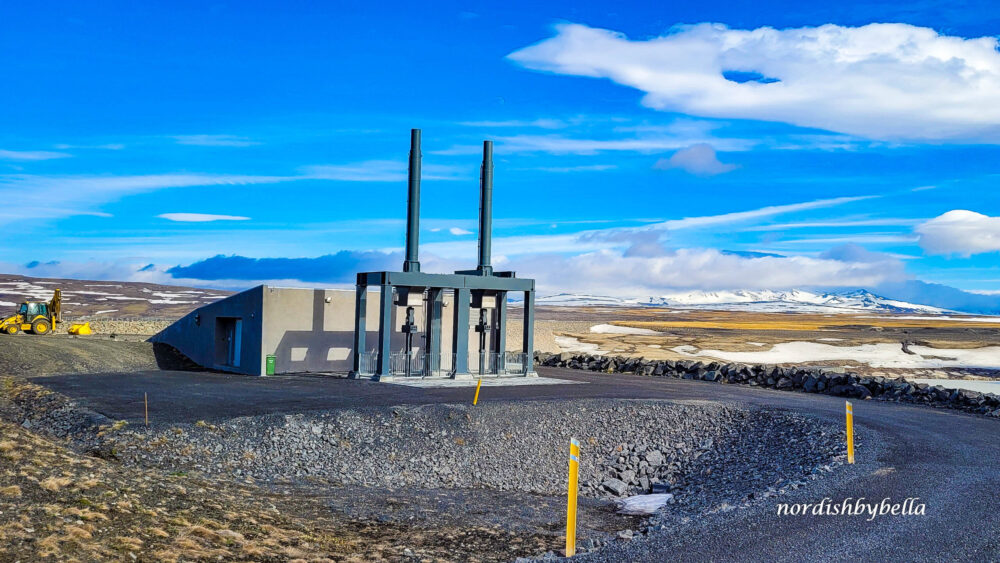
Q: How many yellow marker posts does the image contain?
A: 3